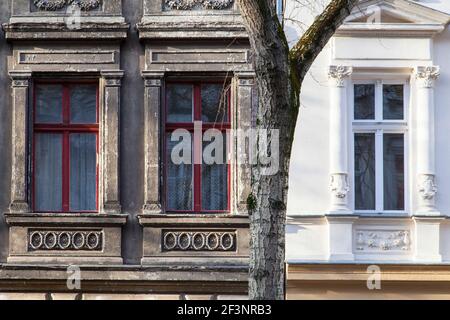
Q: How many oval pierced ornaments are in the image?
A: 10